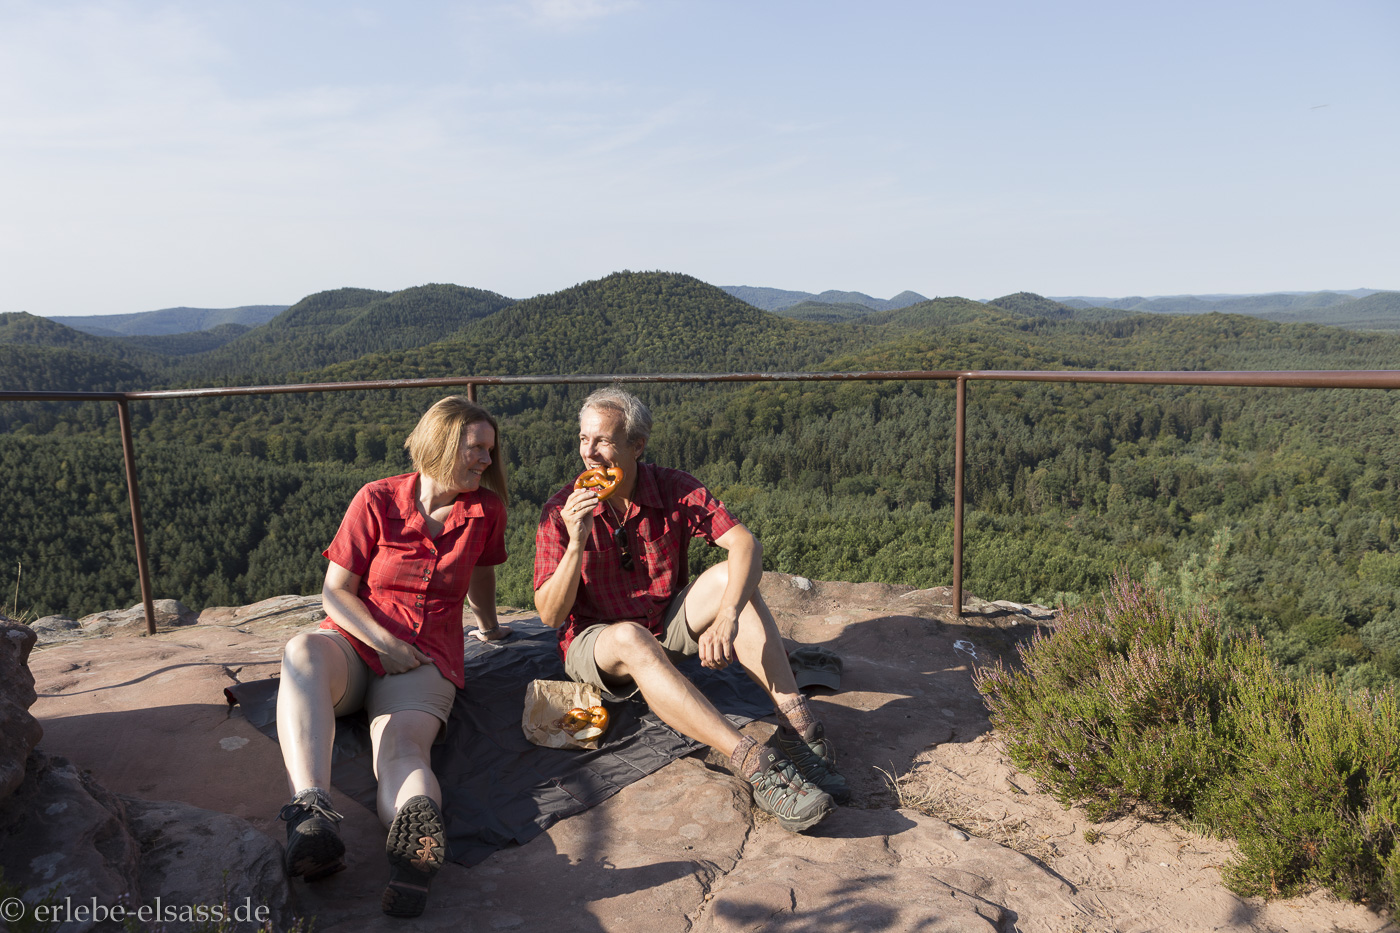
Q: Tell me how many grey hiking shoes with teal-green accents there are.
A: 2